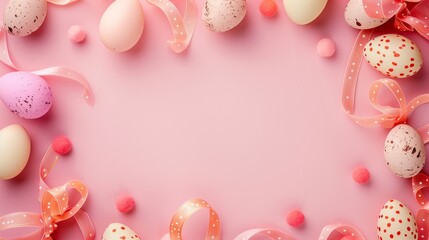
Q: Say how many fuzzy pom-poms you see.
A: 7